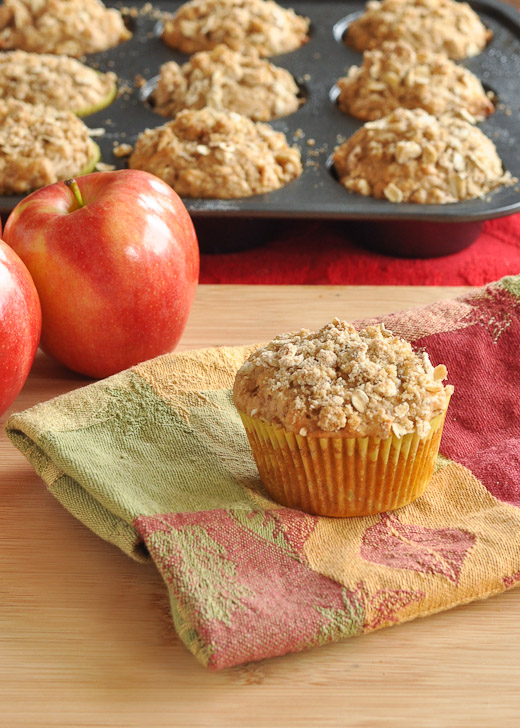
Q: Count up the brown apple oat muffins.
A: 10